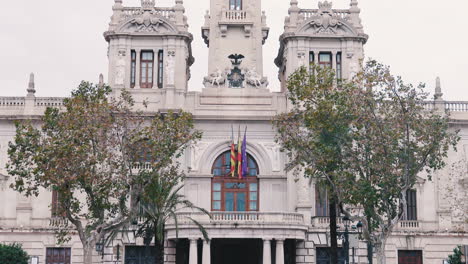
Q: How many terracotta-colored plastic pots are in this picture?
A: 0